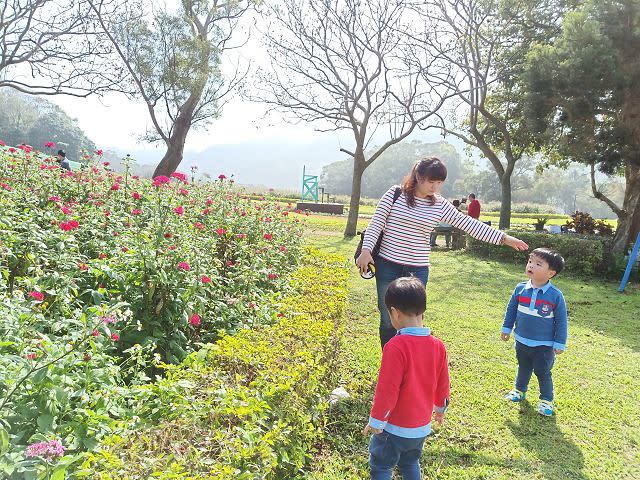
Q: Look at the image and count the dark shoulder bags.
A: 1